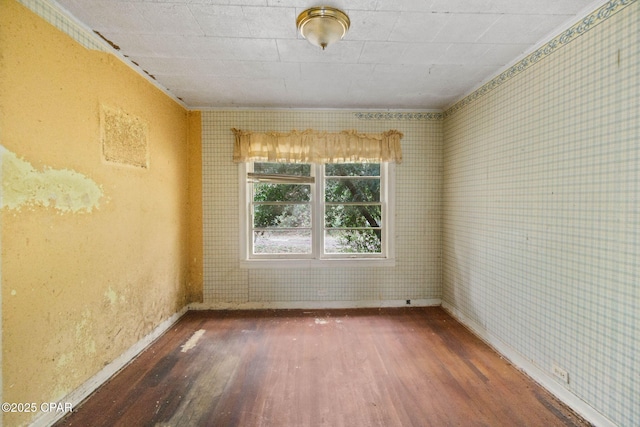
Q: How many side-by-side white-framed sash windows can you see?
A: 2